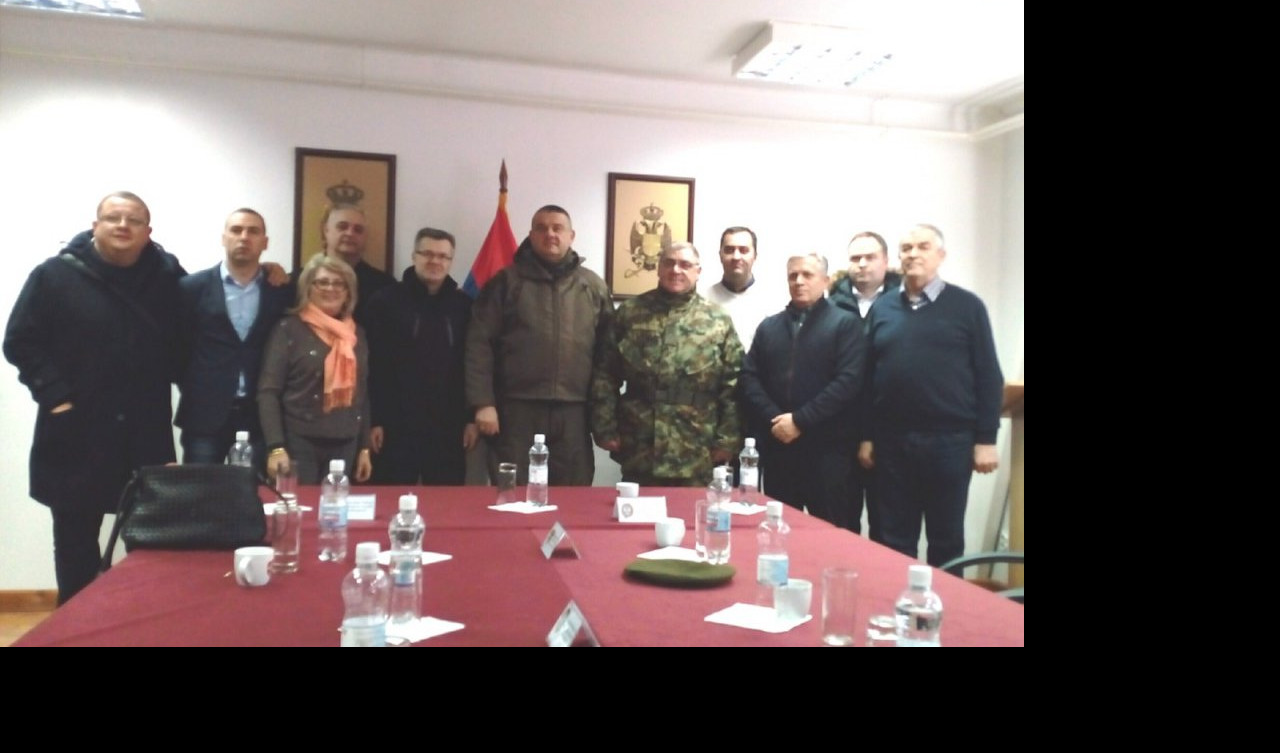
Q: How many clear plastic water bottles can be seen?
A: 9